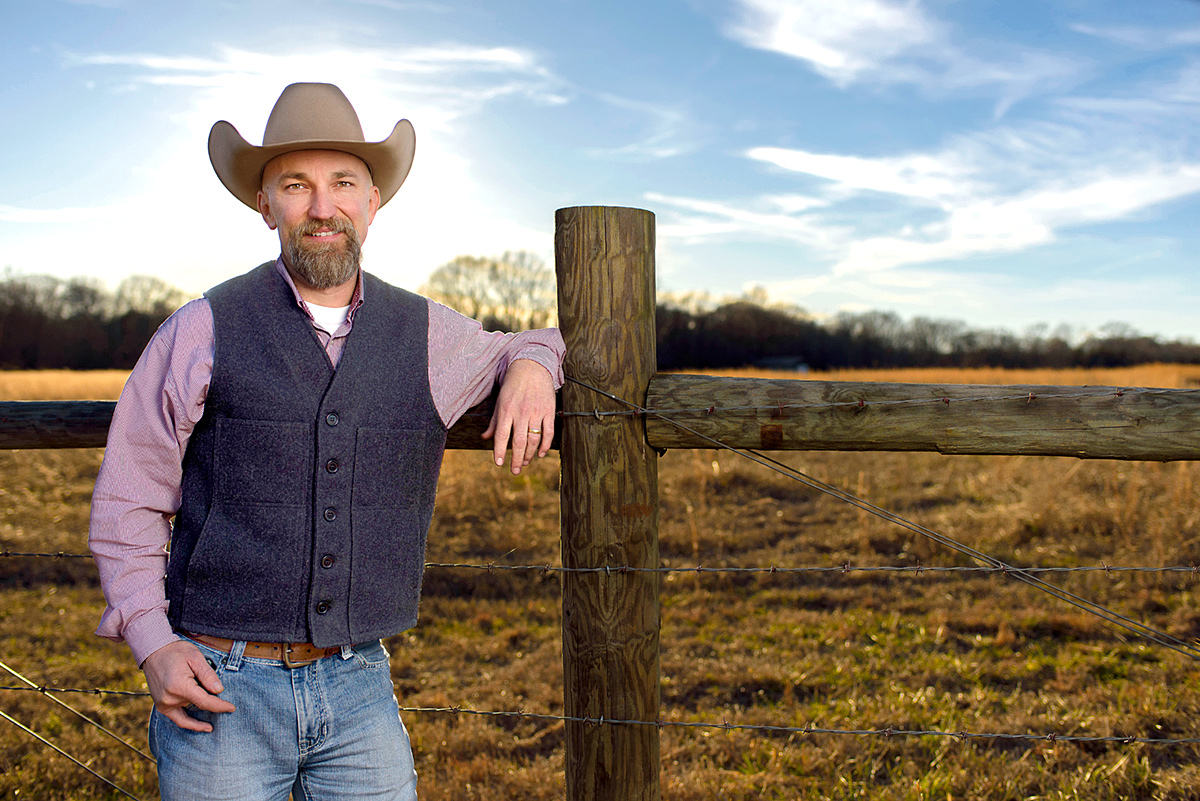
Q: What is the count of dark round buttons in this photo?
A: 5